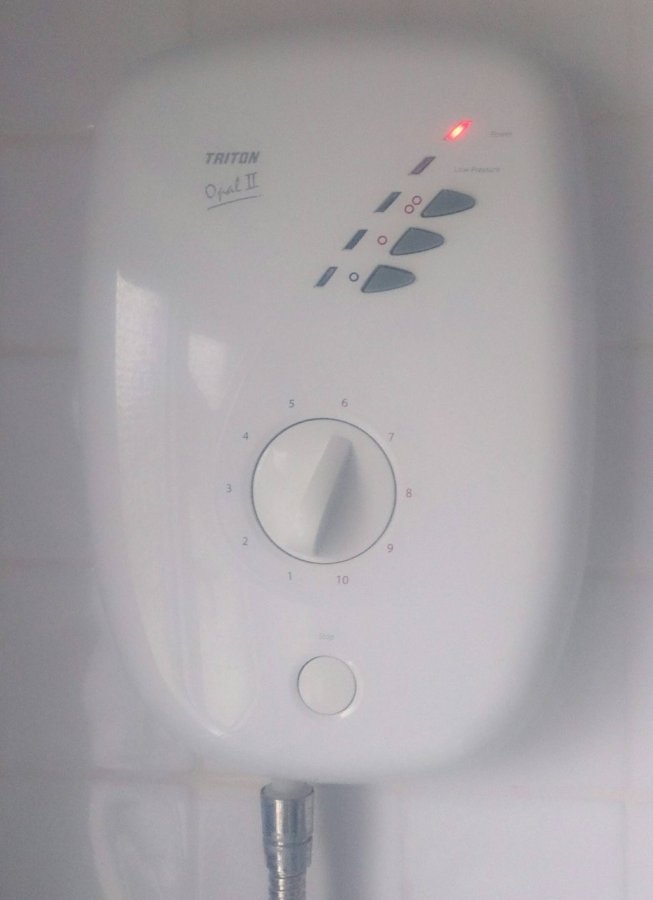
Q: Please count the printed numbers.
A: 10